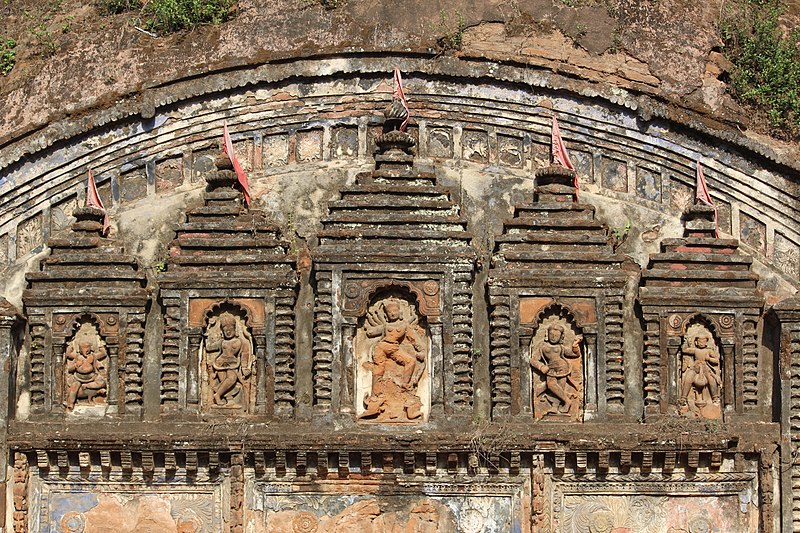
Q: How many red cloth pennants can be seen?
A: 5